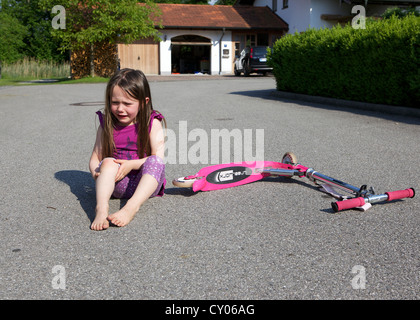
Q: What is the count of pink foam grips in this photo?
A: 2